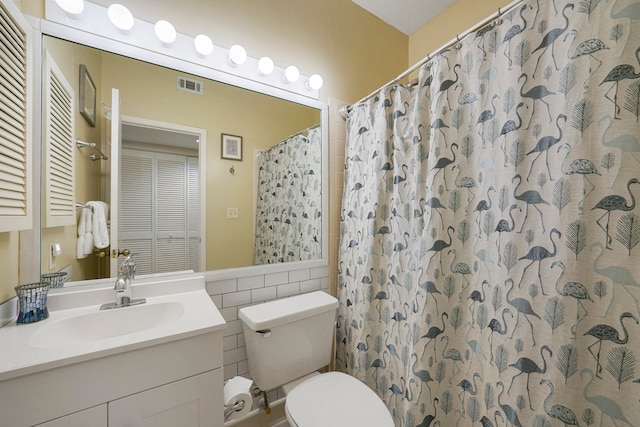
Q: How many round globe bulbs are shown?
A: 8